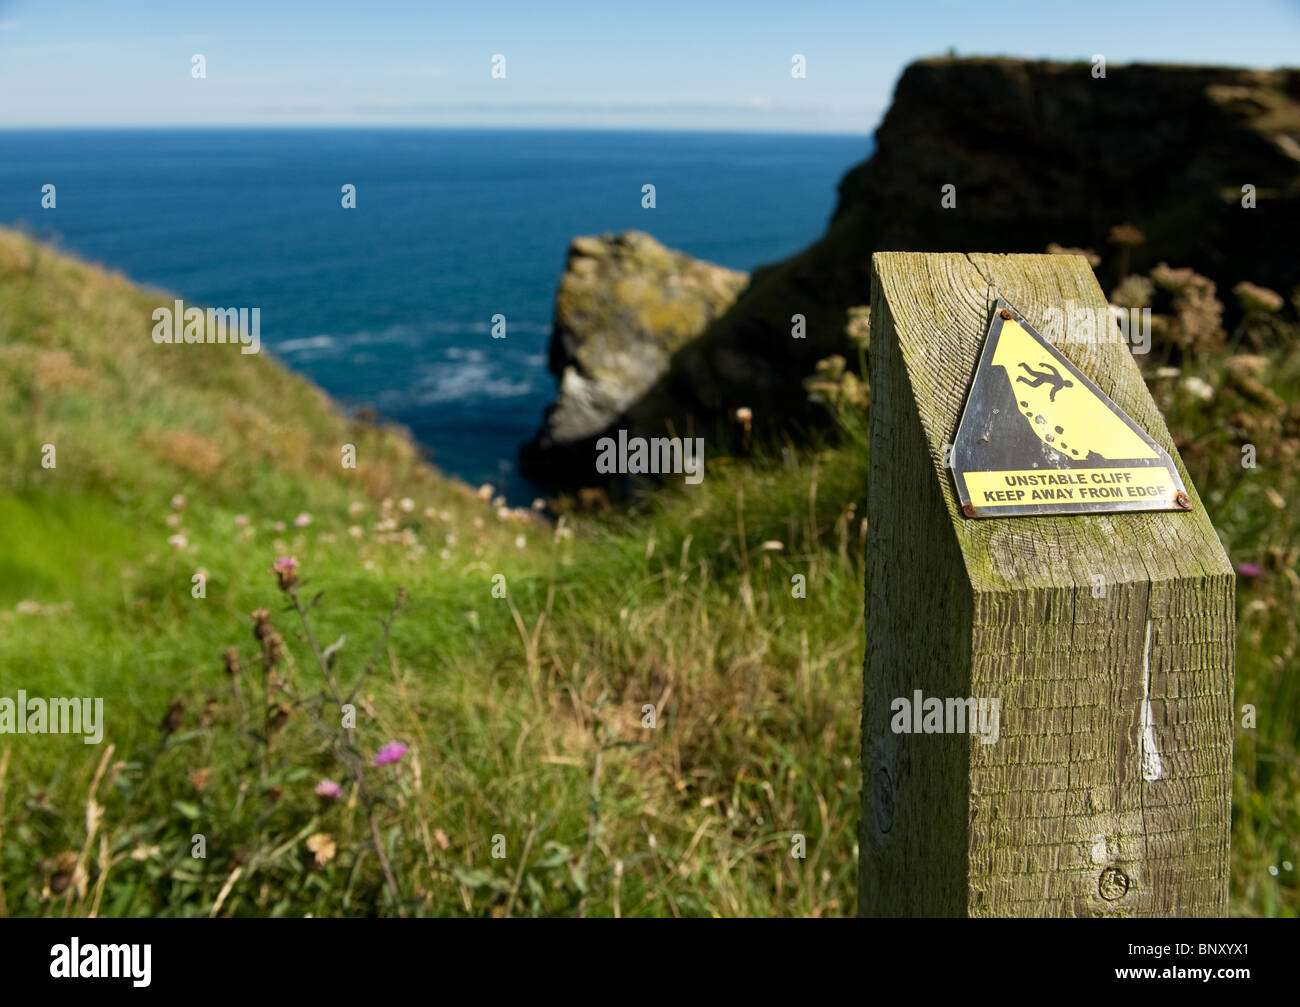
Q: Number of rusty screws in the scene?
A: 3